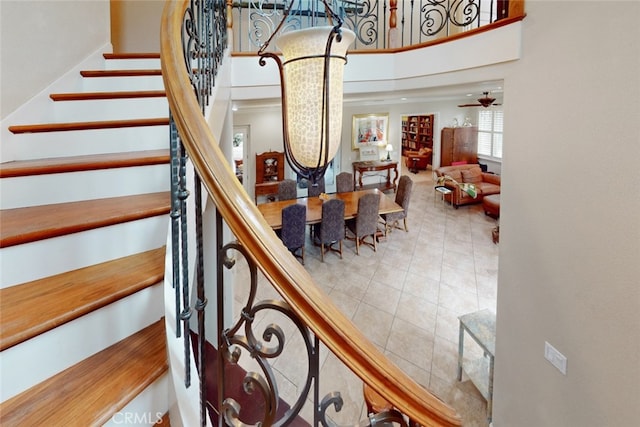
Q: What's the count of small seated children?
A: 0